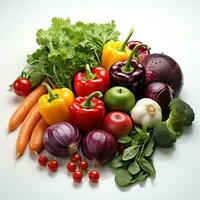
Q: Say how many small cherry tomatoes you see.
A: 7